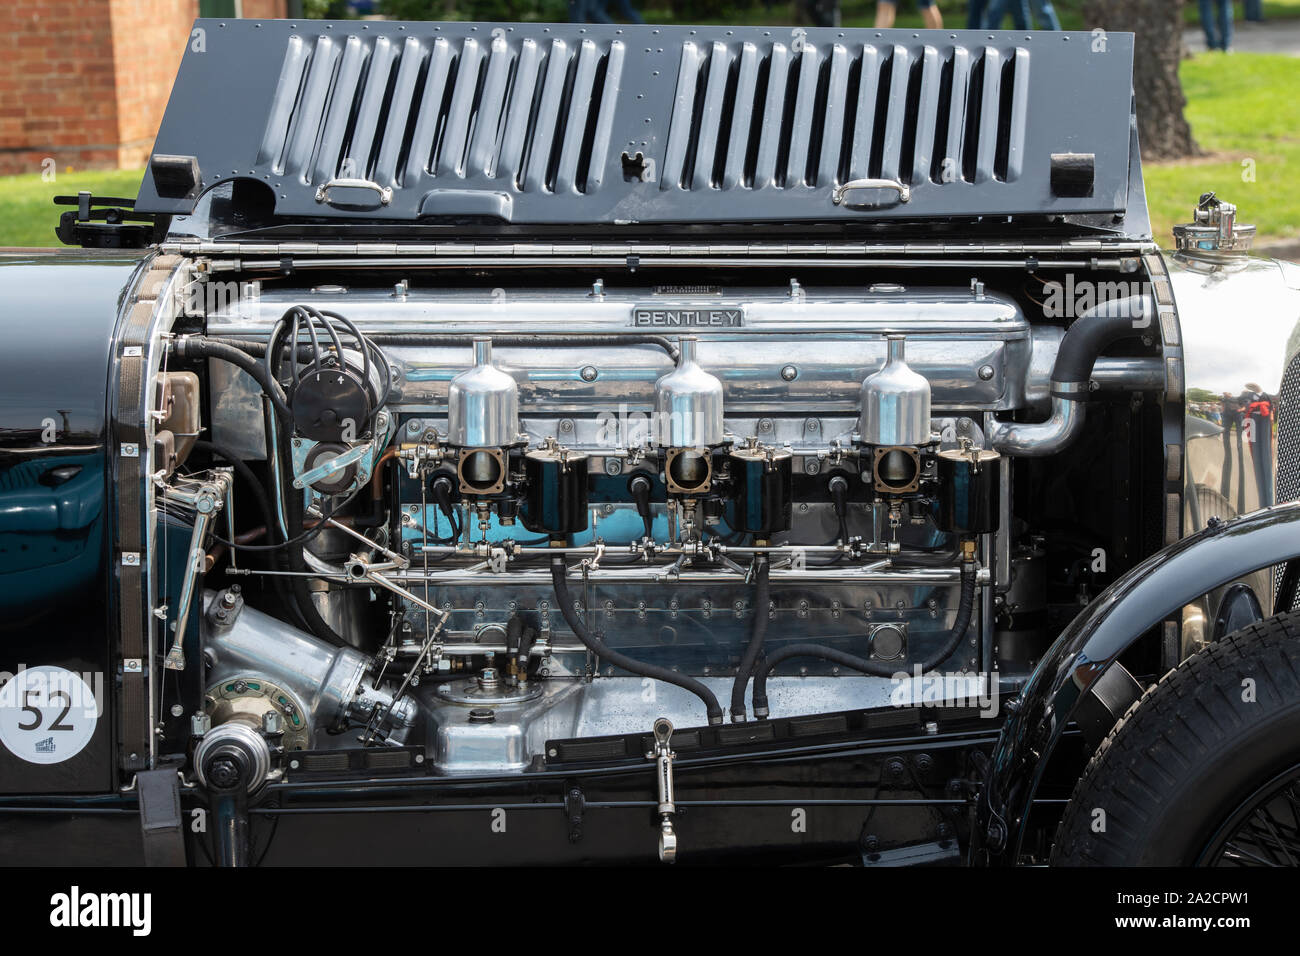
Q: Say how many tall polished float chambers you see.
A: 3